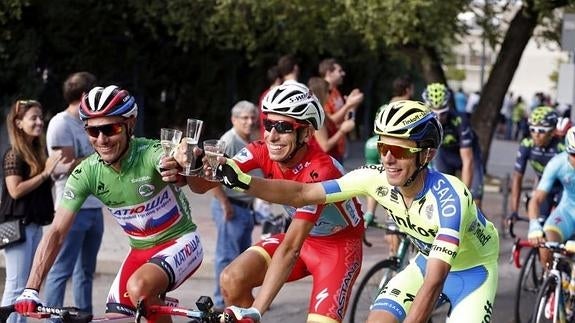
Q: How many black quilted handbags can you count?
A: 1